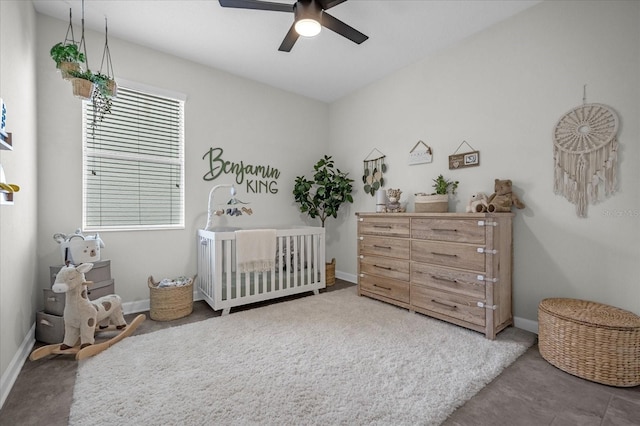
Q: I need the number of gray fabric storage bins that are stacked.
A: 3